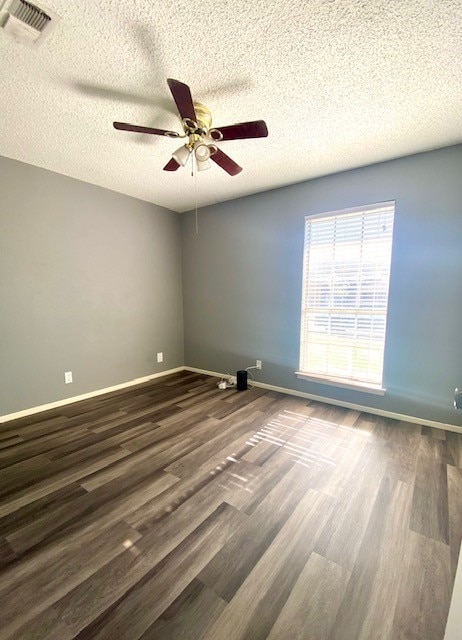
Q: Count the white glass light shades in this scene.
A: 3